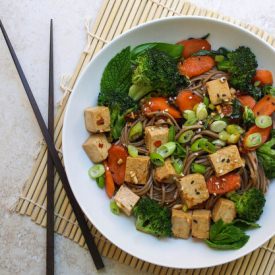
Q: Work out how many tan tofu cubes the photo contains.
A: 12